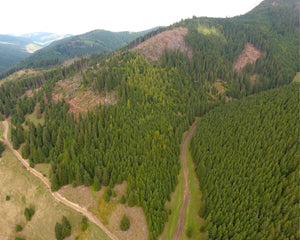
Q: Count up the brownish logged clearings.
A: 3